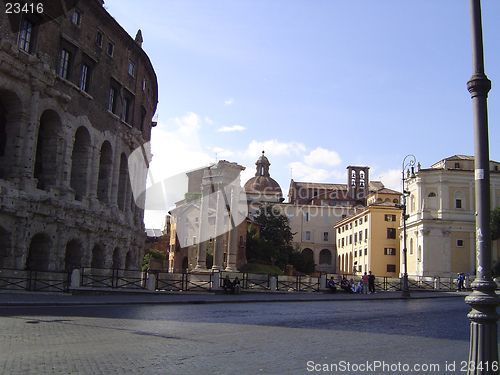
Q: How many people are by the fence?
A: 10